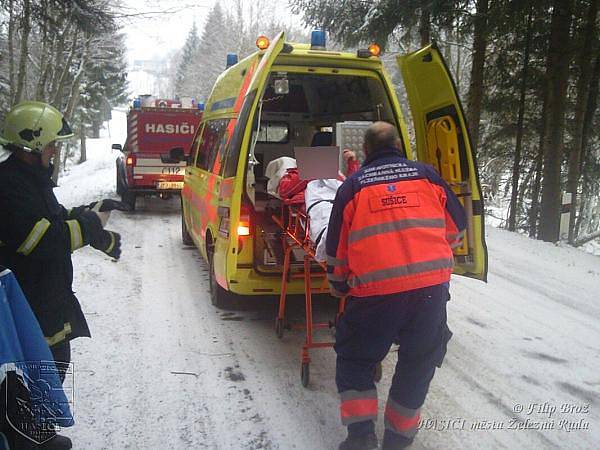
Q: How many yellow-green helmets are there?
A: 1